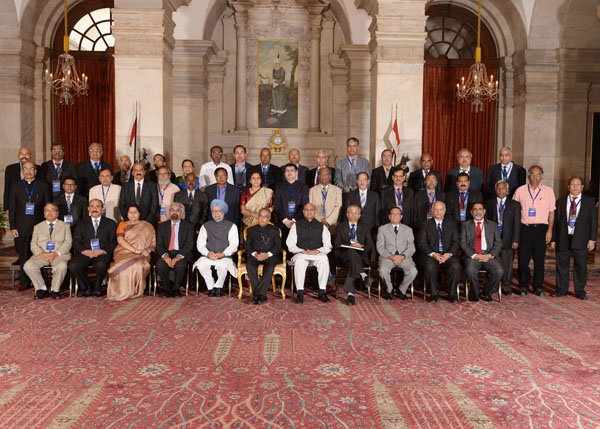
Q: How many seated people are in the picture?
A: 11